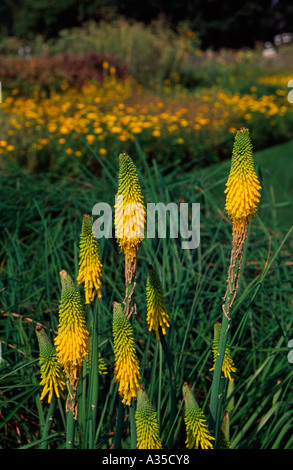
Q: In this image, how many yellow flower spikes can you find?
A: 10